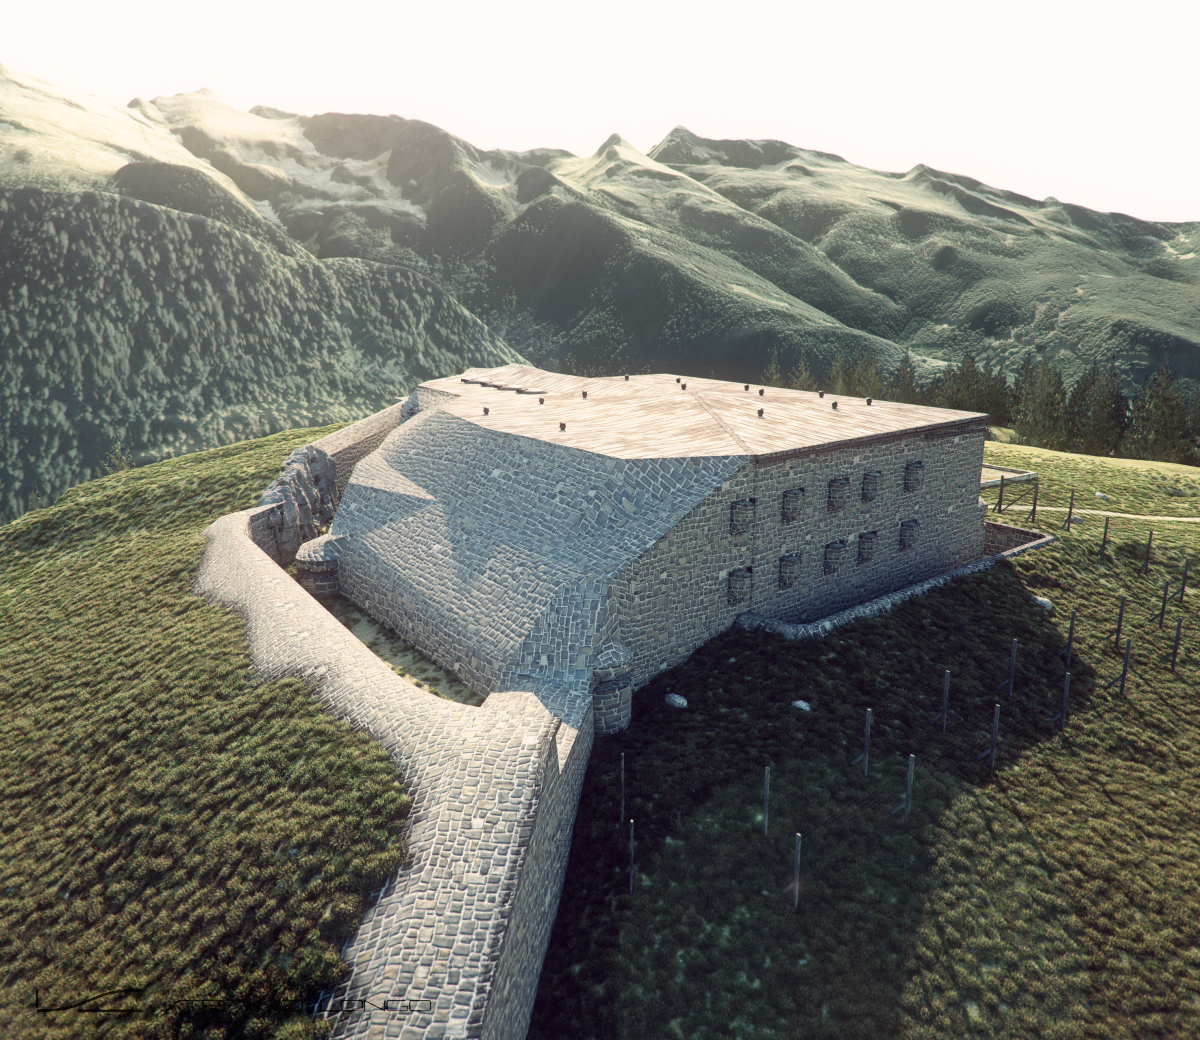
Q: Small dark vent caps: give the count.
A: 13